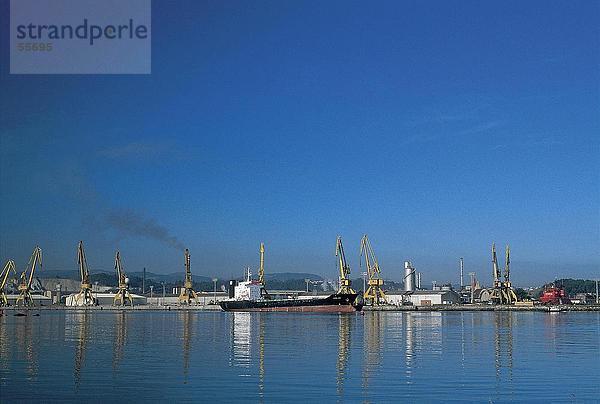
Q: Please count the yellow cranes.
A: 10